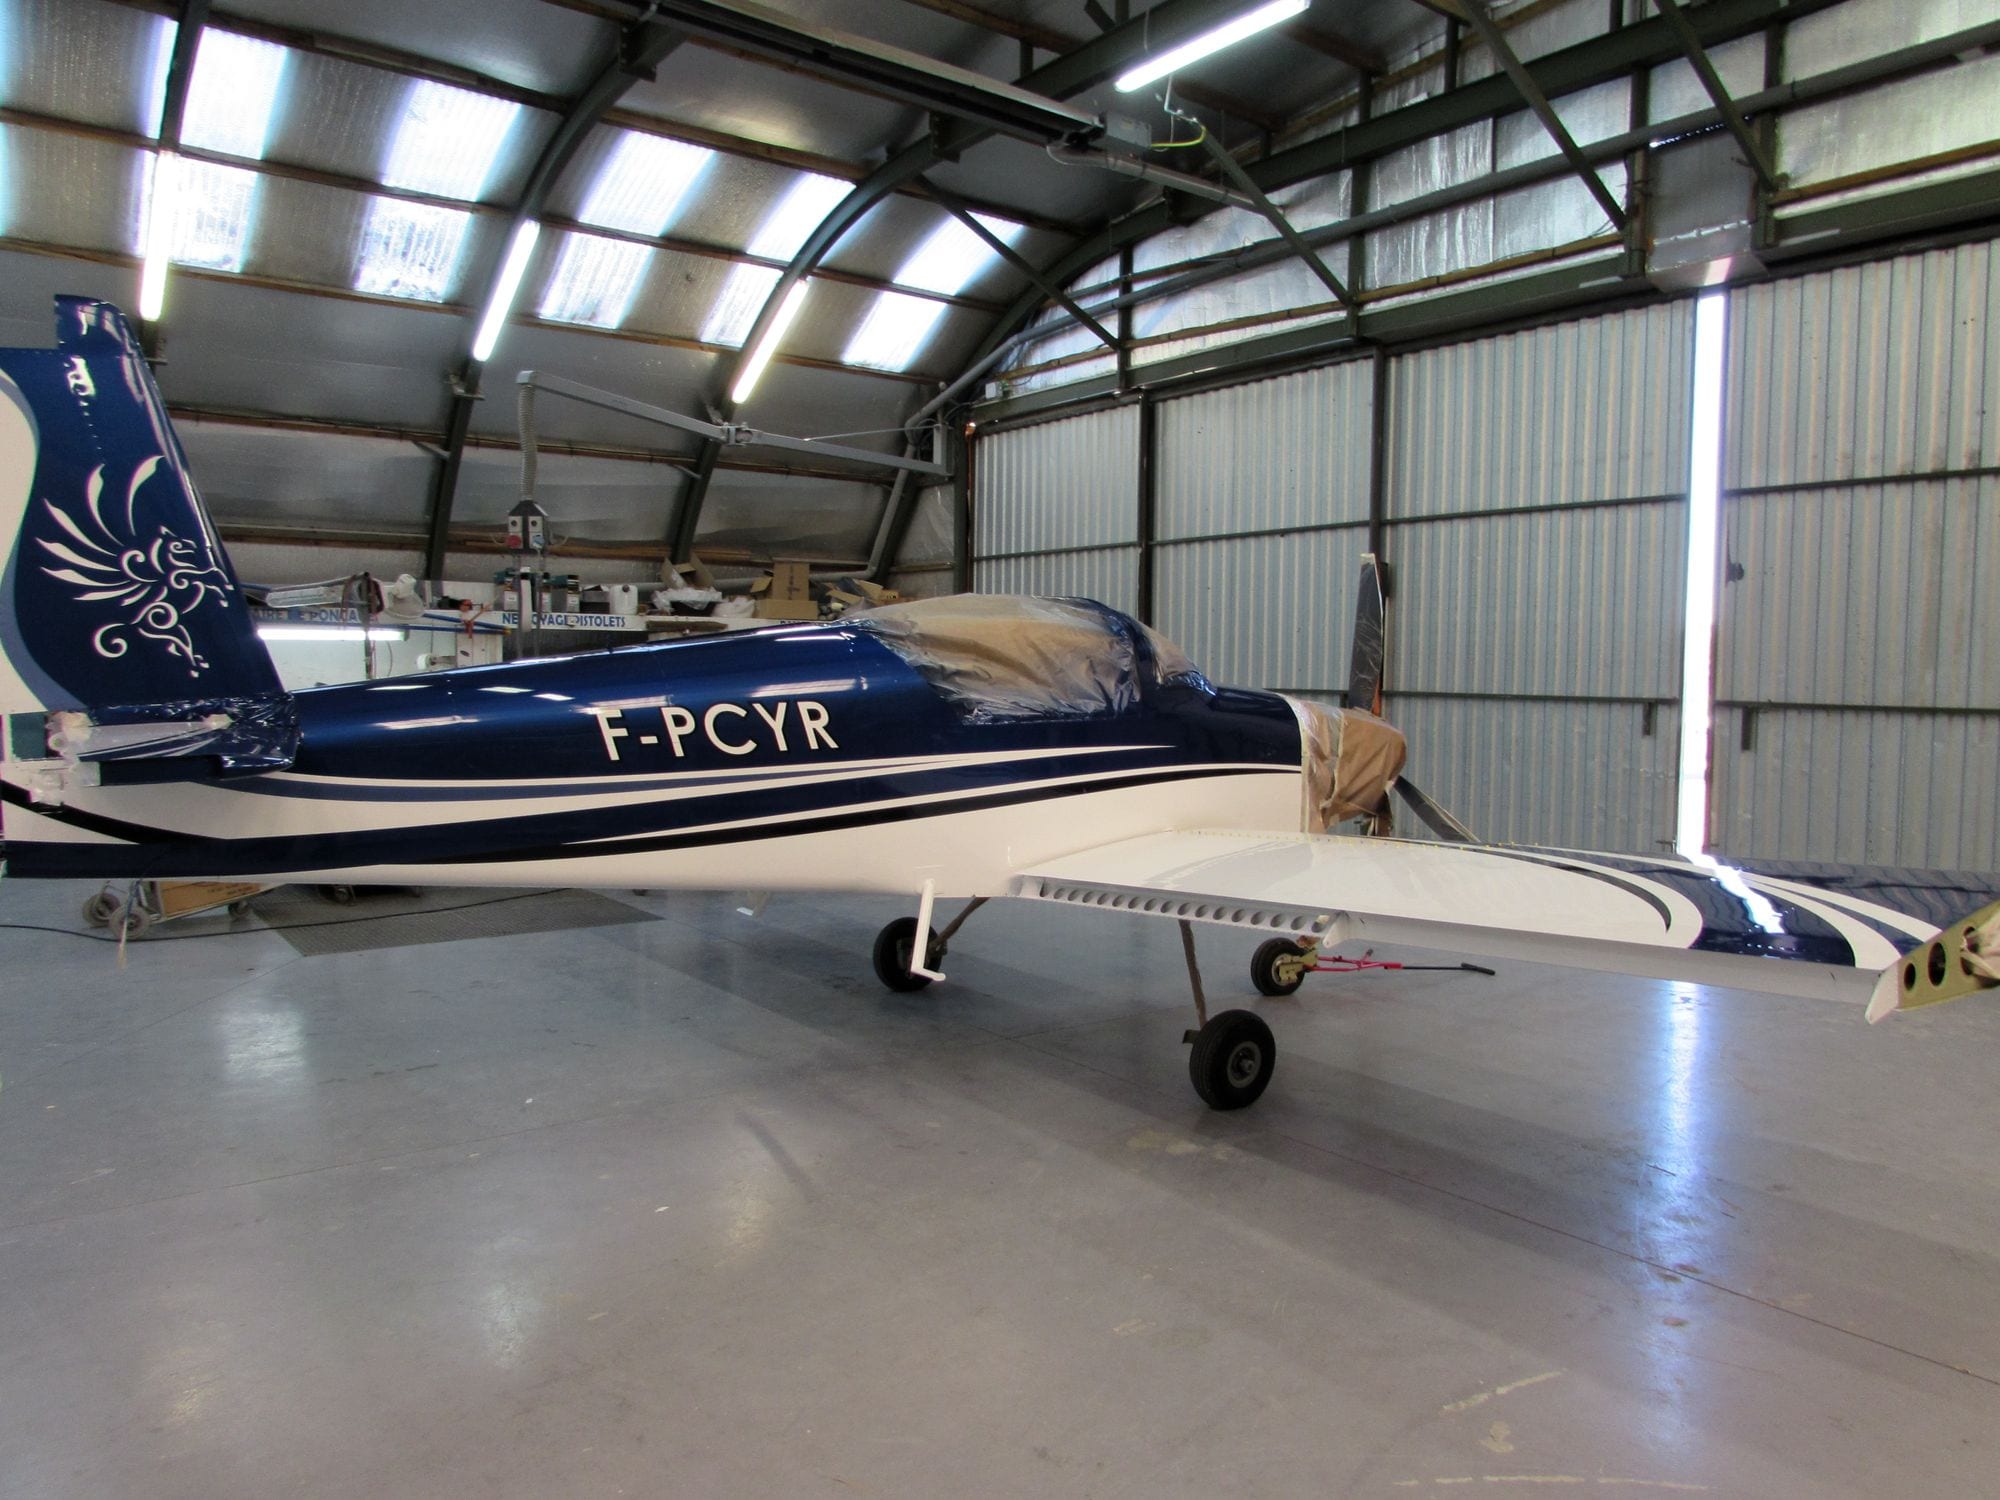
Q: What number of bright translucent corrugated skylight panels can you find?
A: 10